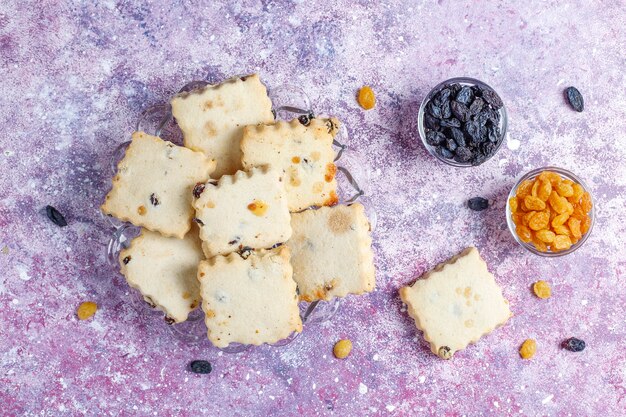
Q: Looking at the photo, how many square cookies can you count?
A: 8